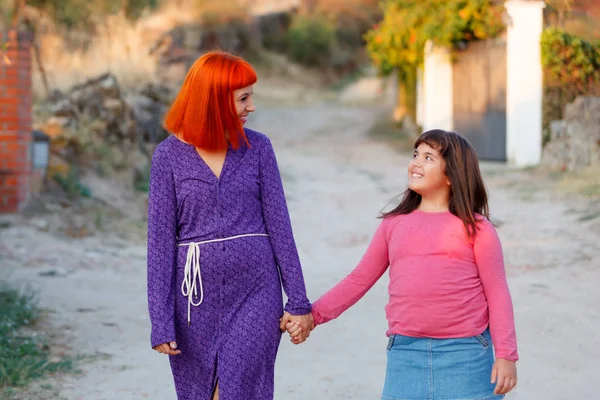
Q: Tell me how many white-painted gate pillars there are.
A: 2